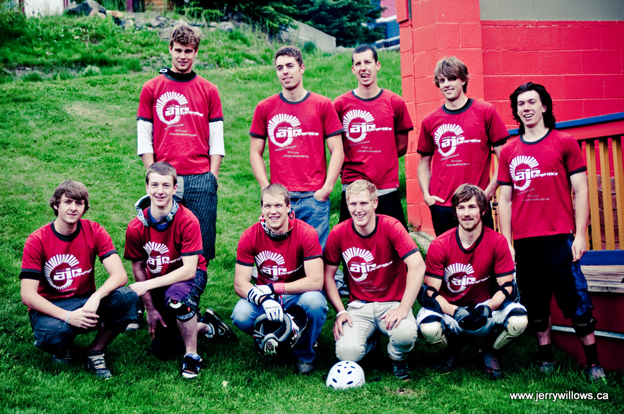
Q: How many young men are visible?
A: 10